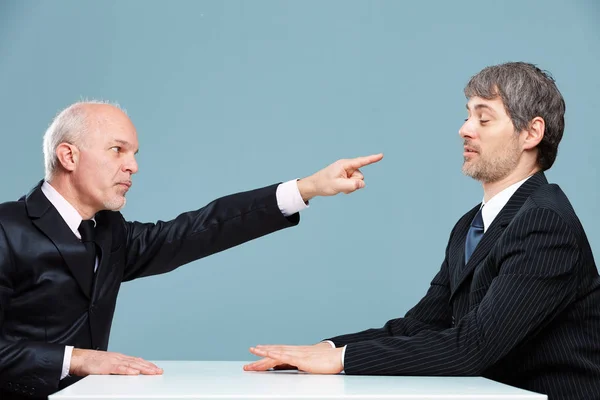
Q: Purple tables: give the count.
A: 0